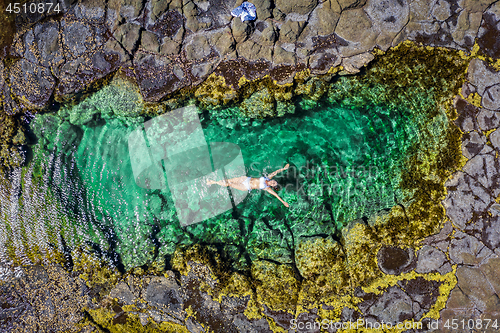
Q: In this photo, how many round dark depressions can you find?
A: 1